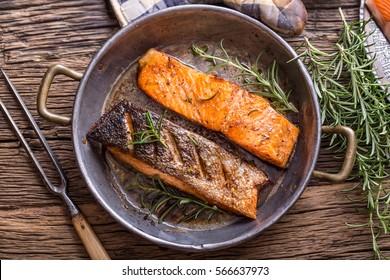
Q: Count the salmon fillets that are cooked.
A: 2